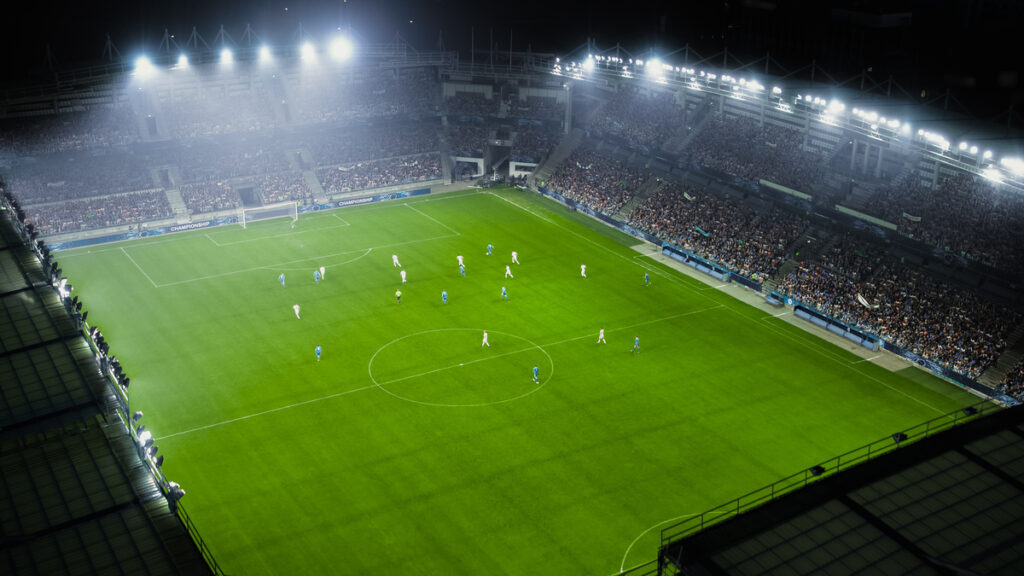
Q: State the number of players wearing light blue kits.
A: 10